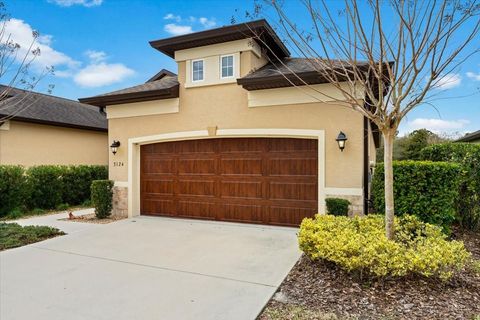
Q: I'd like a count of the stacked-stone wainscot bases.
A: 2